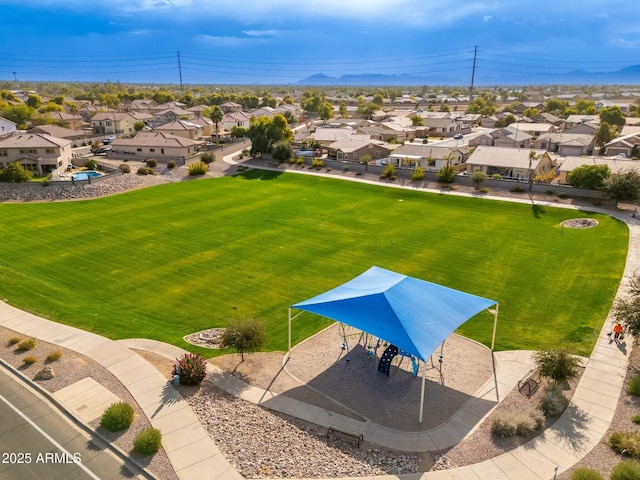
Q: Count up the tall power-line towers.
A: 2